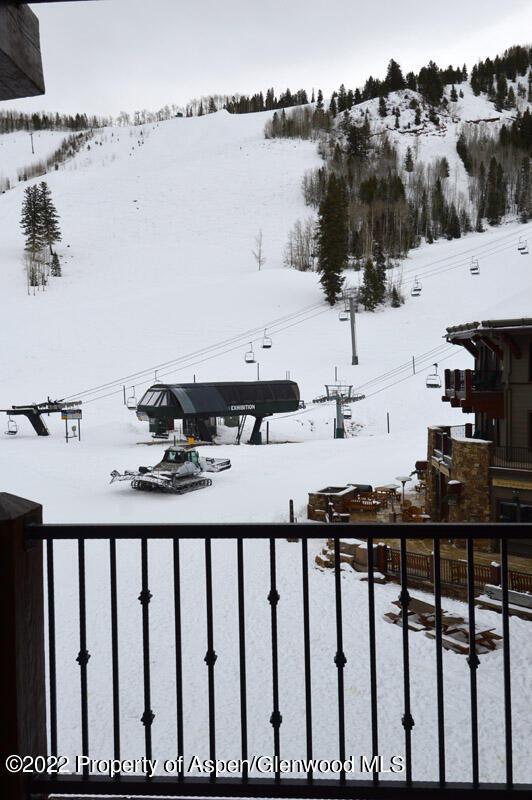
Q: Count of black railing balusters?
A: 15